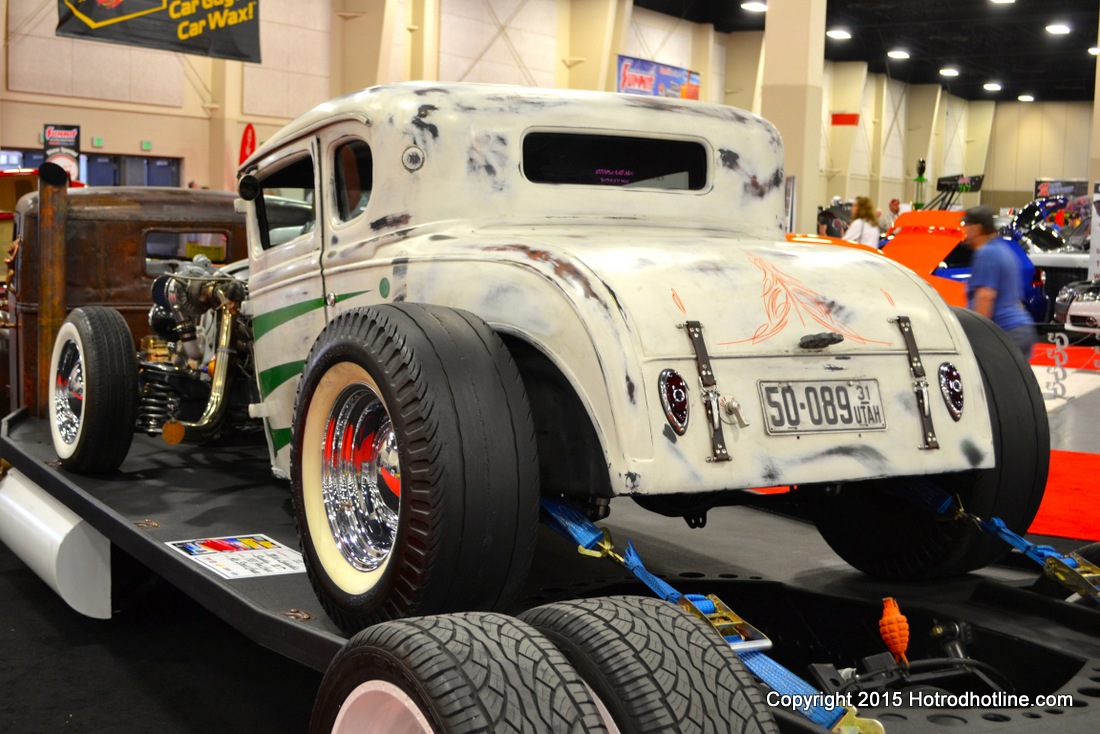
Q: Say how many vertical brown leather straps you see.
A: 2